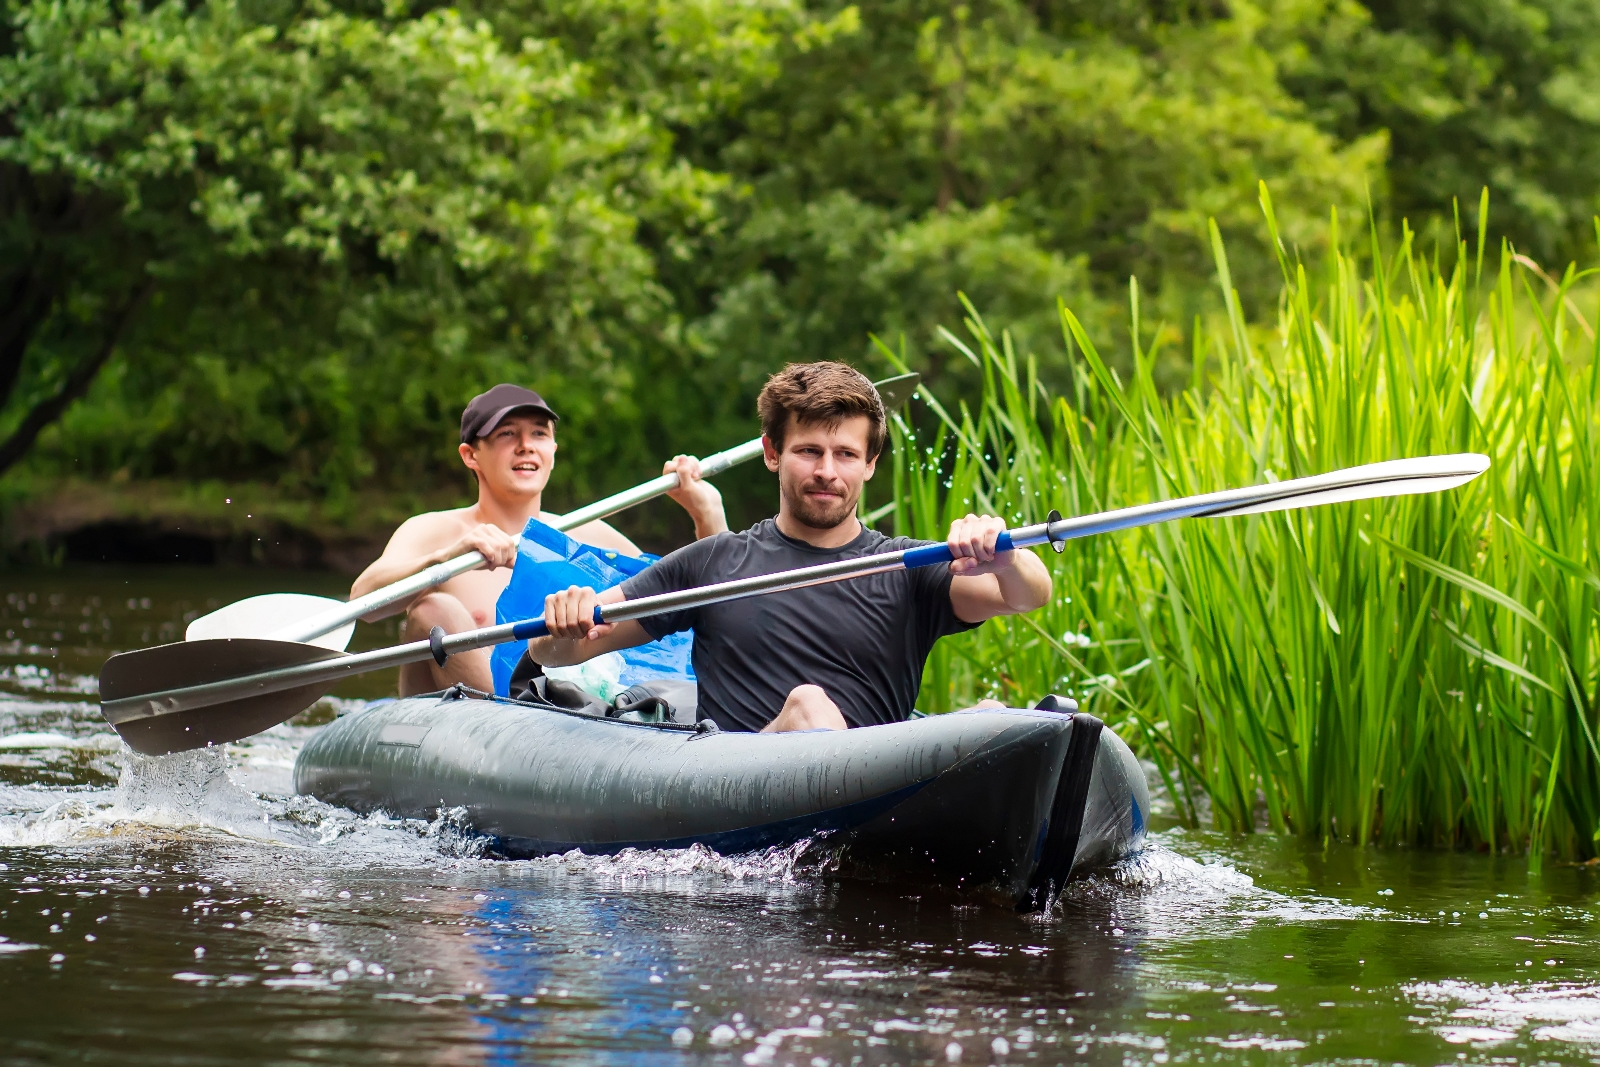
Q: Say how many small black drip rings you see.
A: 2